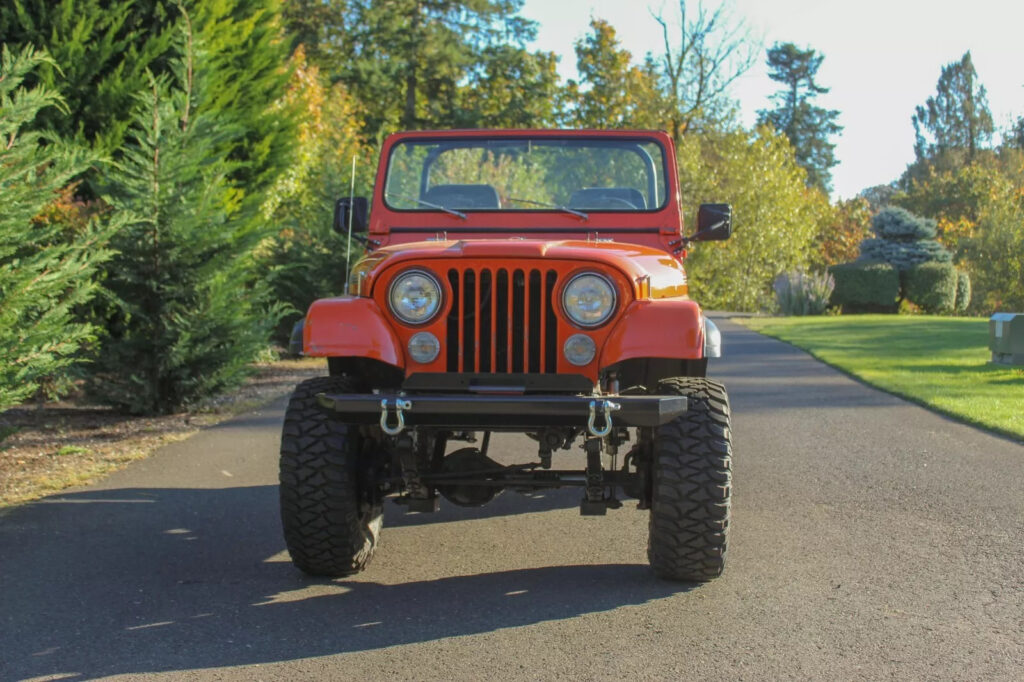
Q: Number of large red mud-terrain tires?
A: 0